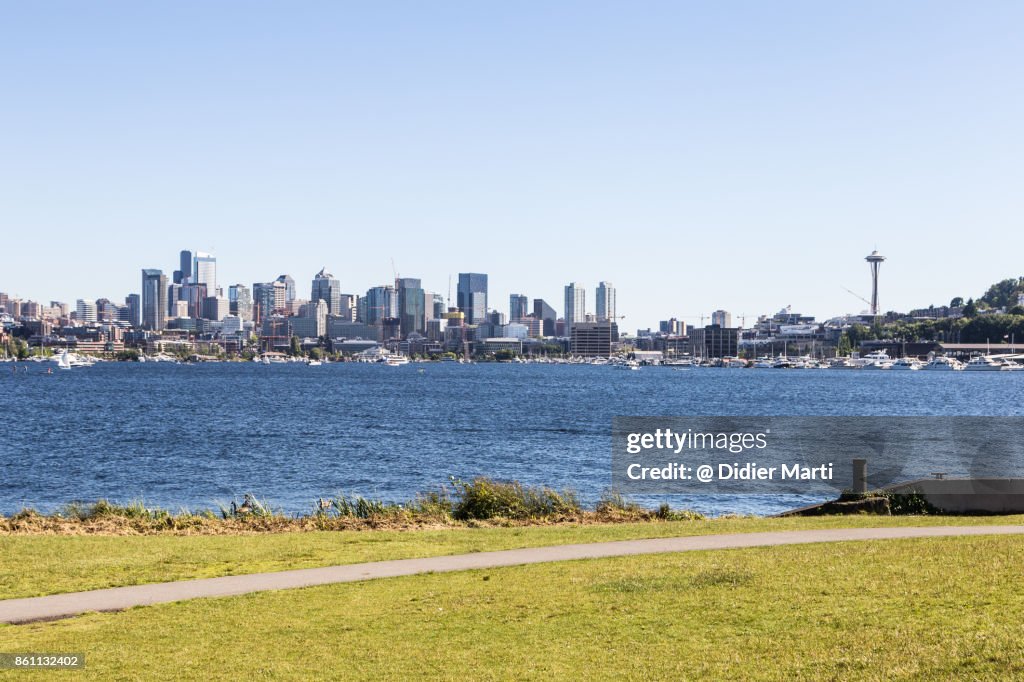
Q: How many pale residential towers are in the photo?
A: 2